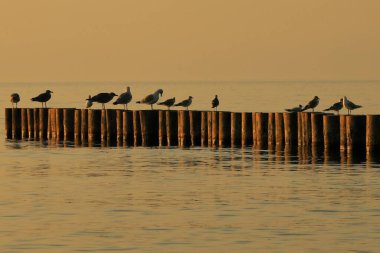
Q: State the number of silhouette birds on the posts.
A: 13